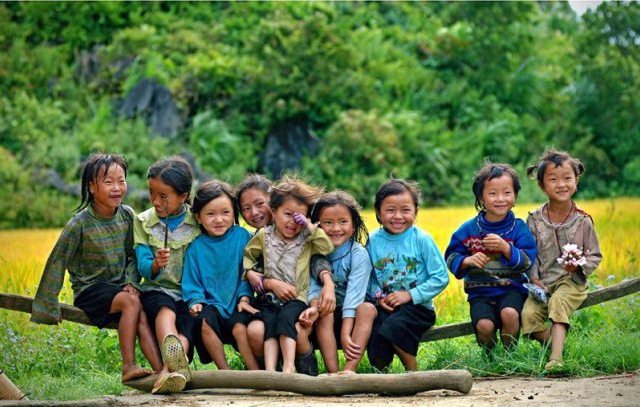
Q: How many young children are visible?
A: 9